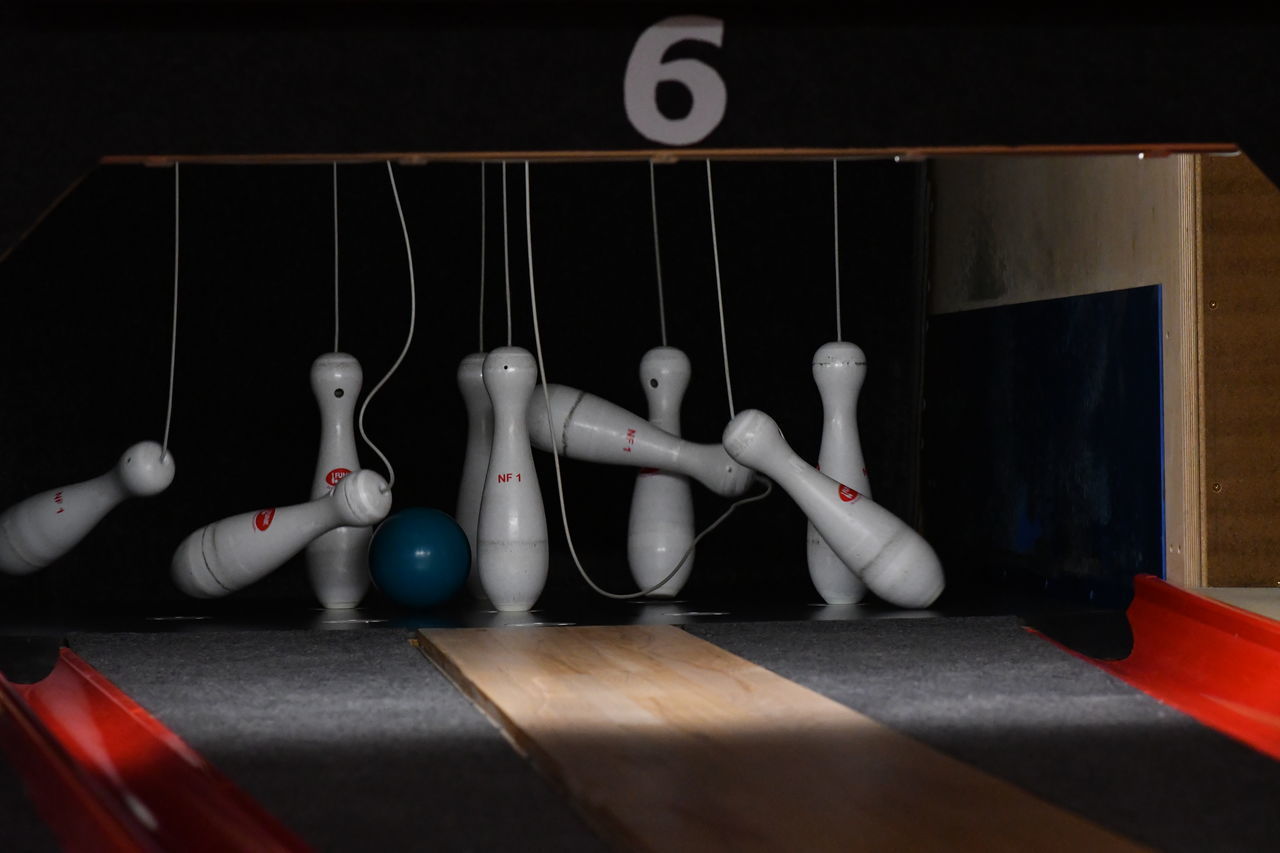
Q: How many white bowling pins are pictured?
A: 9